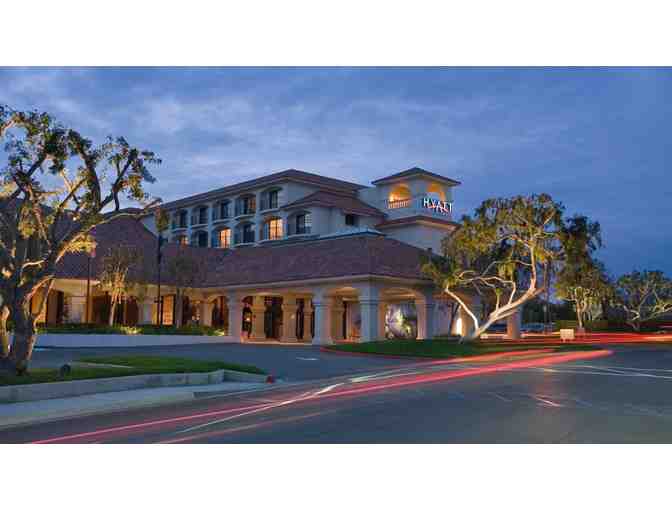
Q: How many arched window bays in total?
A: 11